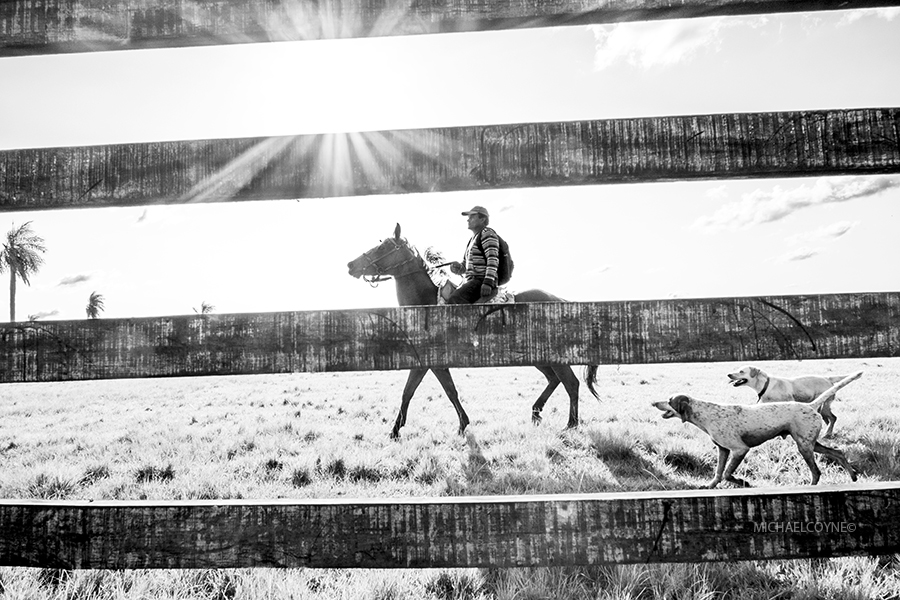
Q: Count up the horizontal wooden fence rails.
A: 4